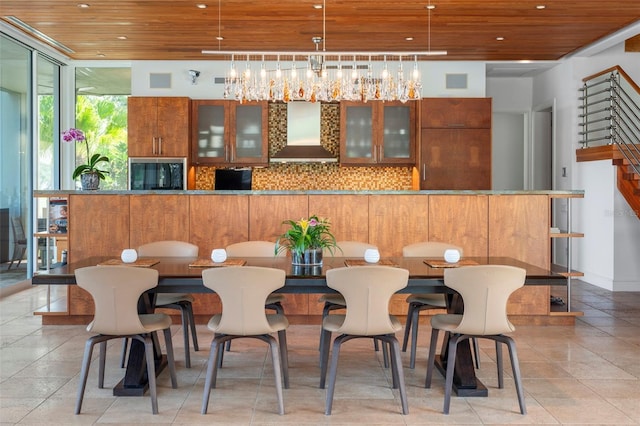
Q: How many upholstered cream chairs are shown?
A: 8